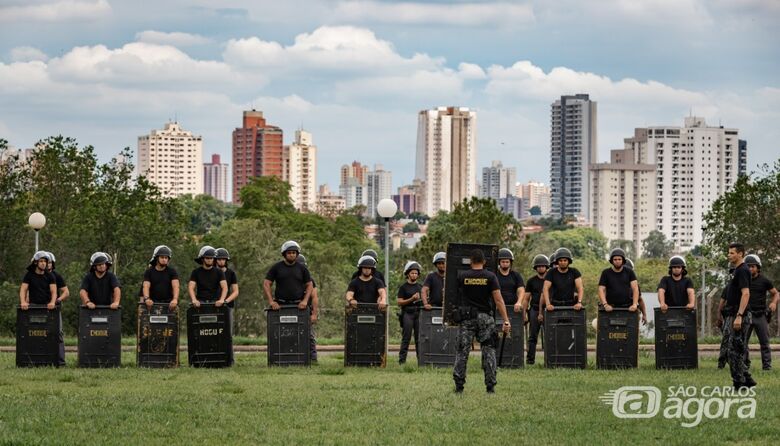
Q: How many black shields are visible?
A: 12